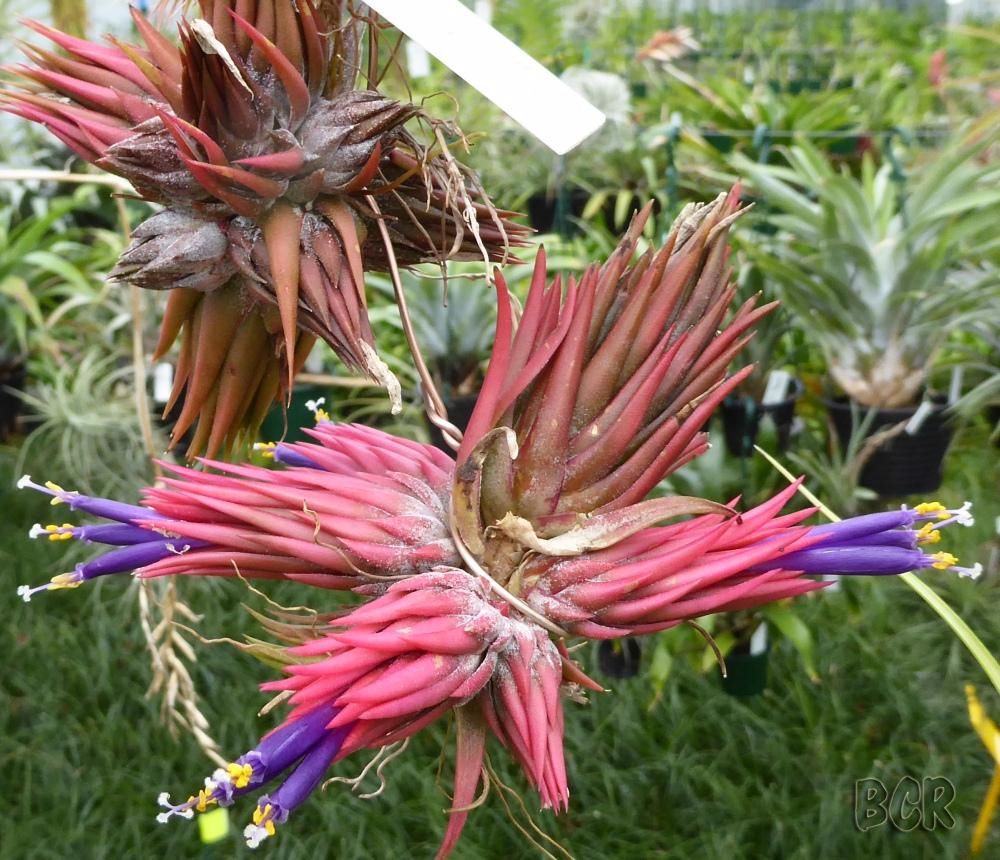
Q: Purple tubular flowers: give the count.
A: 11